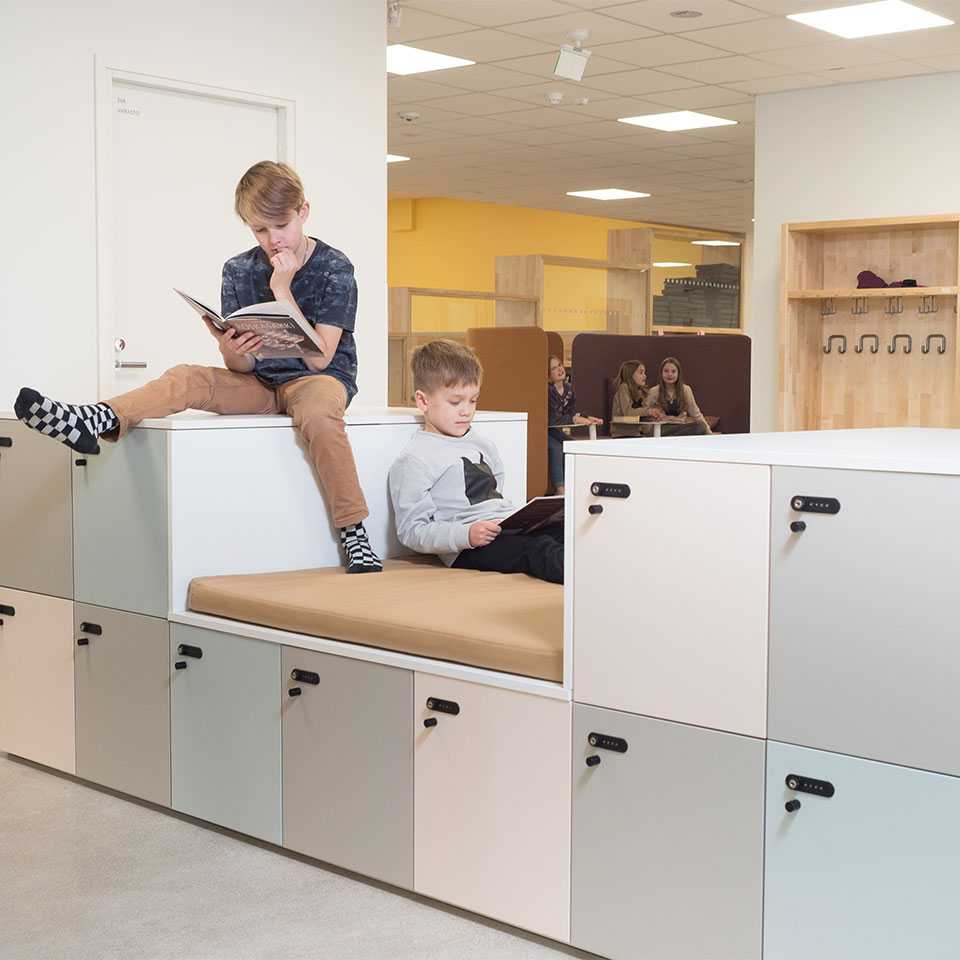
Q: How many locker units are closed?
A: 11